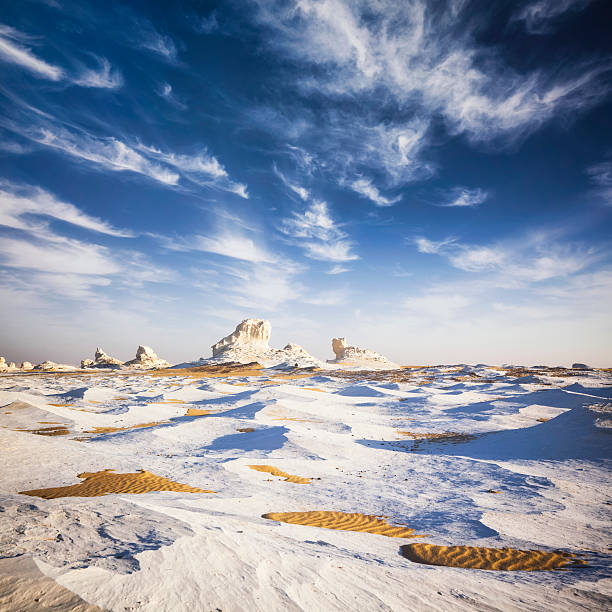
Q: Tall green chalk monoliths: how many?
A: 0